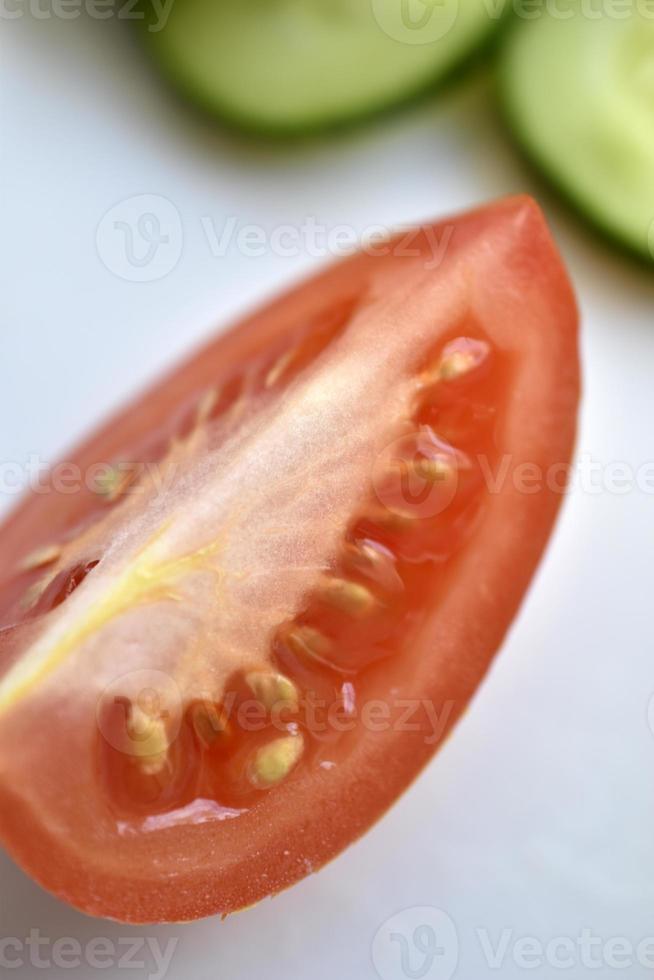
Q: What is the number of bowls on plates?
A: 0